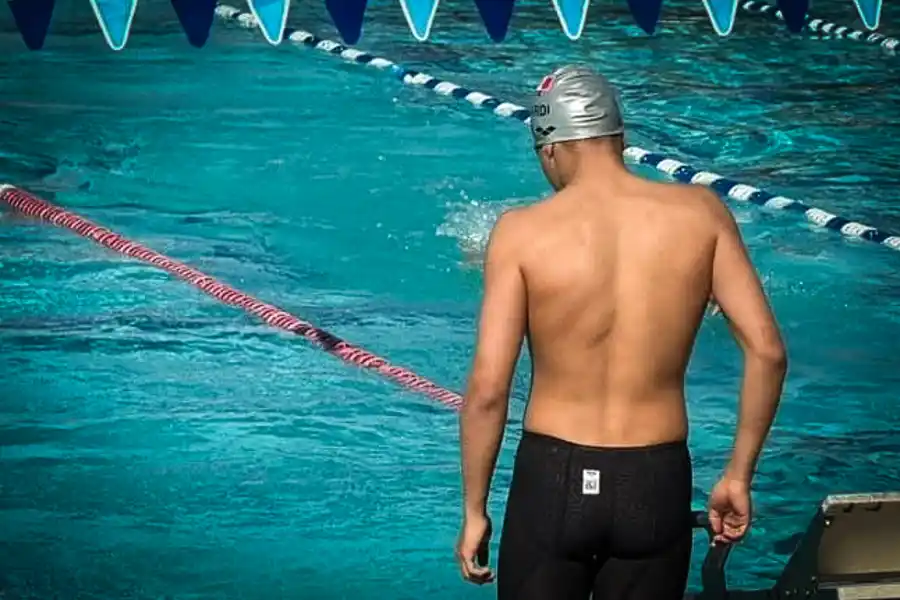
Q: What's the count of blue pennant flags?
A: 12